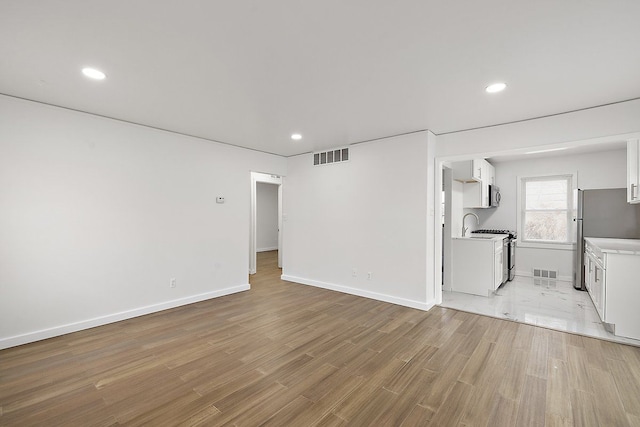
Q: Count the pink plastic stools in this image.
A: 0